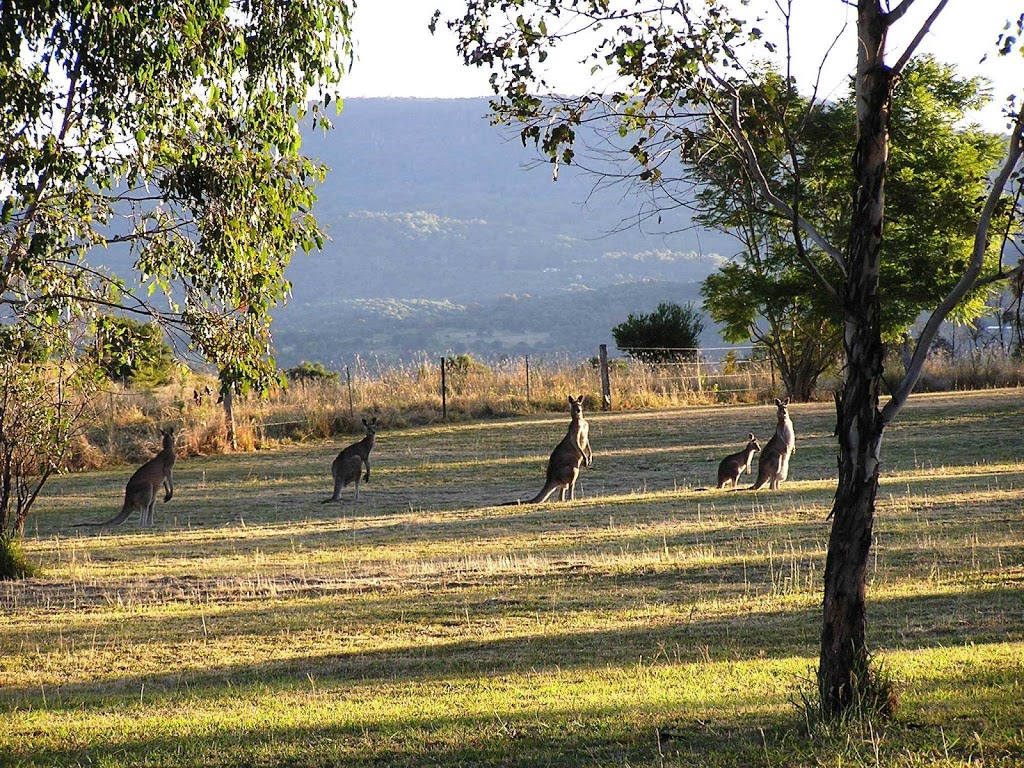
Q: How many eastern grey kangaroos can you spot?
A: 5